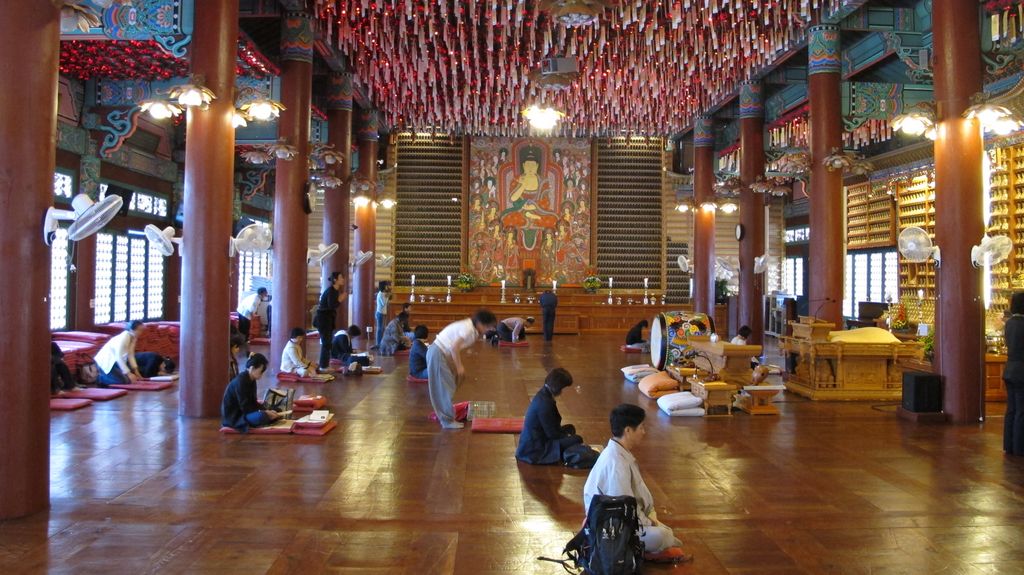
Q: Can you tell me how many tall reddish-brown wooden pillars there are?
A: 9